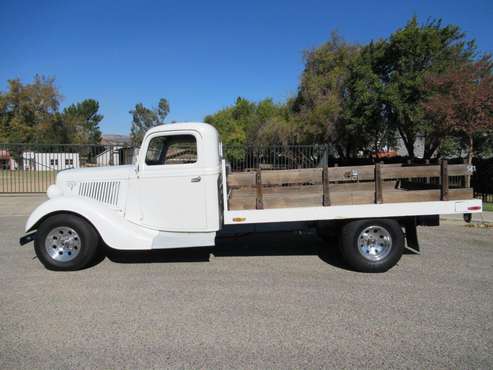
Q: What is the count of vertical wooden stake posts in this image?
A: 4